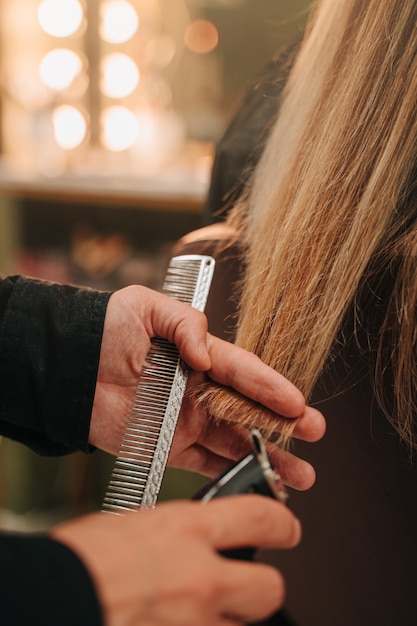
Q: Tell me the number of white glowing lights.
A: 6